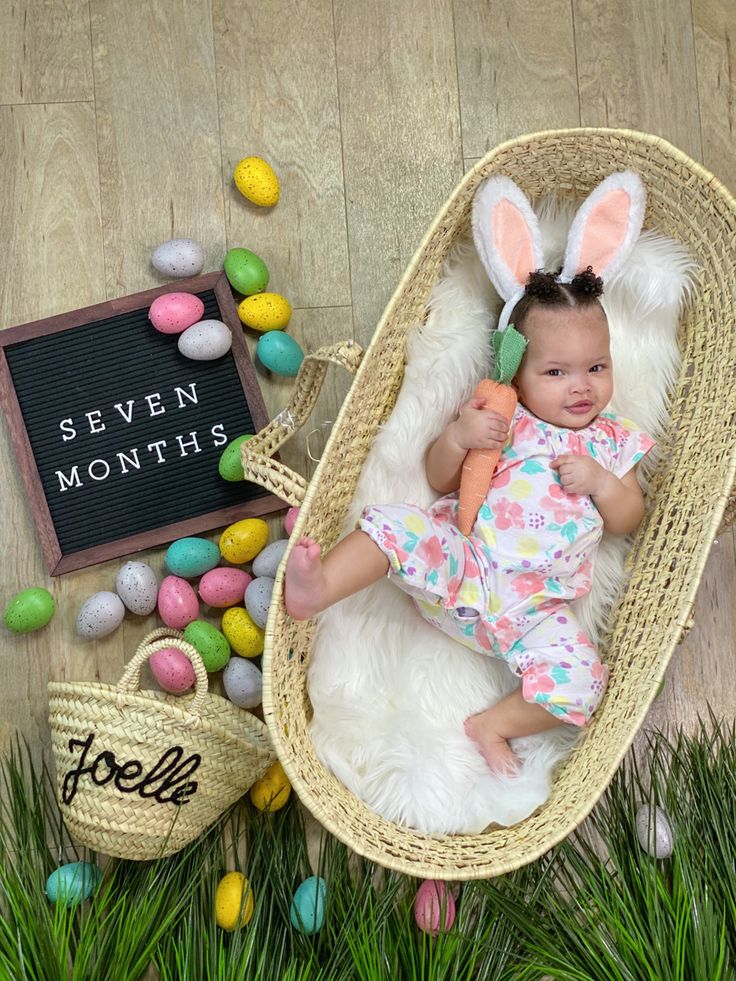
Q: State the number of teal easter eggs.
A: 4